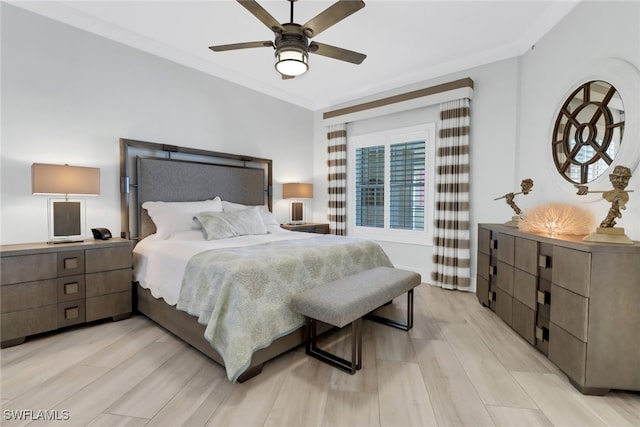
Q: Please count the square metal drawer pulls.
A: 9